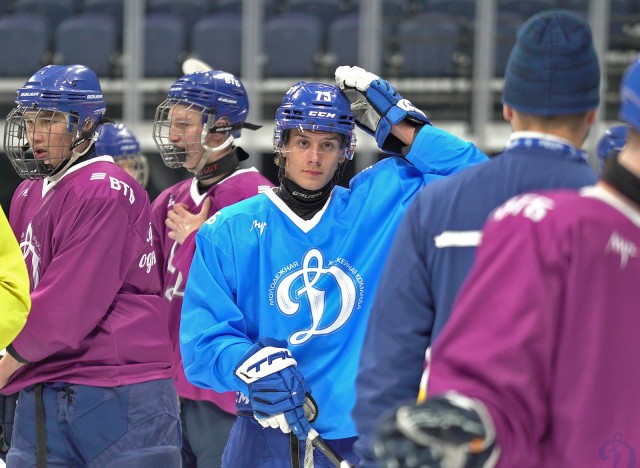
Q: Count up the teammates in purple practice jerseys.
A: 3